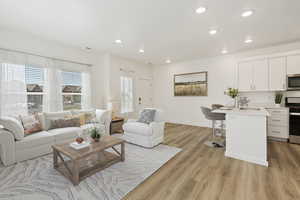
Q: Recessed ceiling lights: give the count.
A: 8